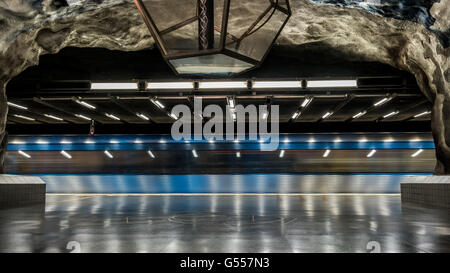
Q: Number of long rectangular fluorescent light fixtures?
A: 5